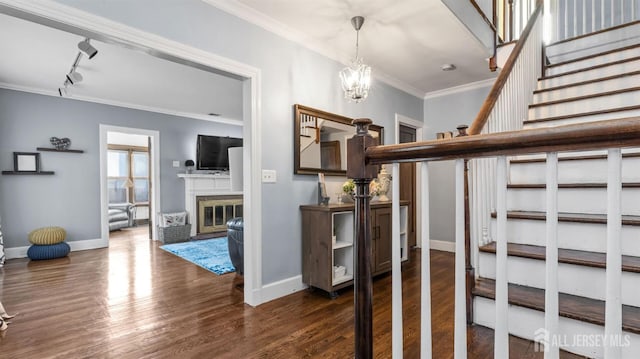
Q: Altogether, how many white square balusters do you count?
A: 6